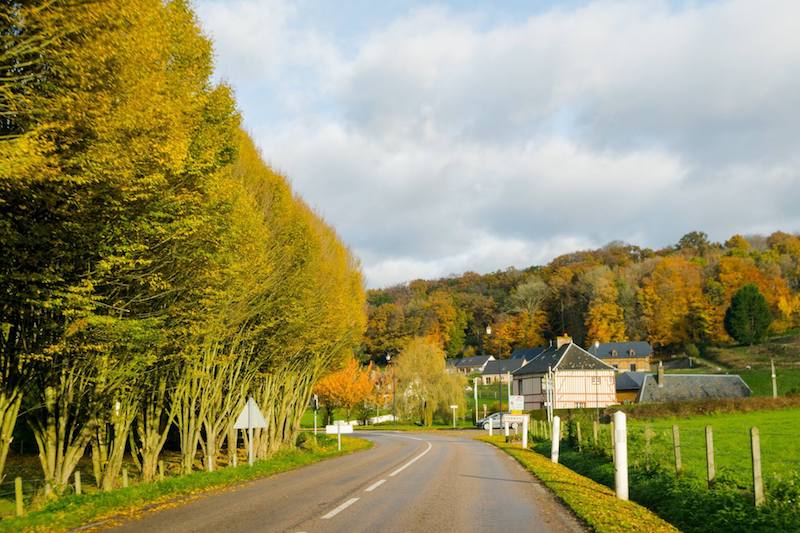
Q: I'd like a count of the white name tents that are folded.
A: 0